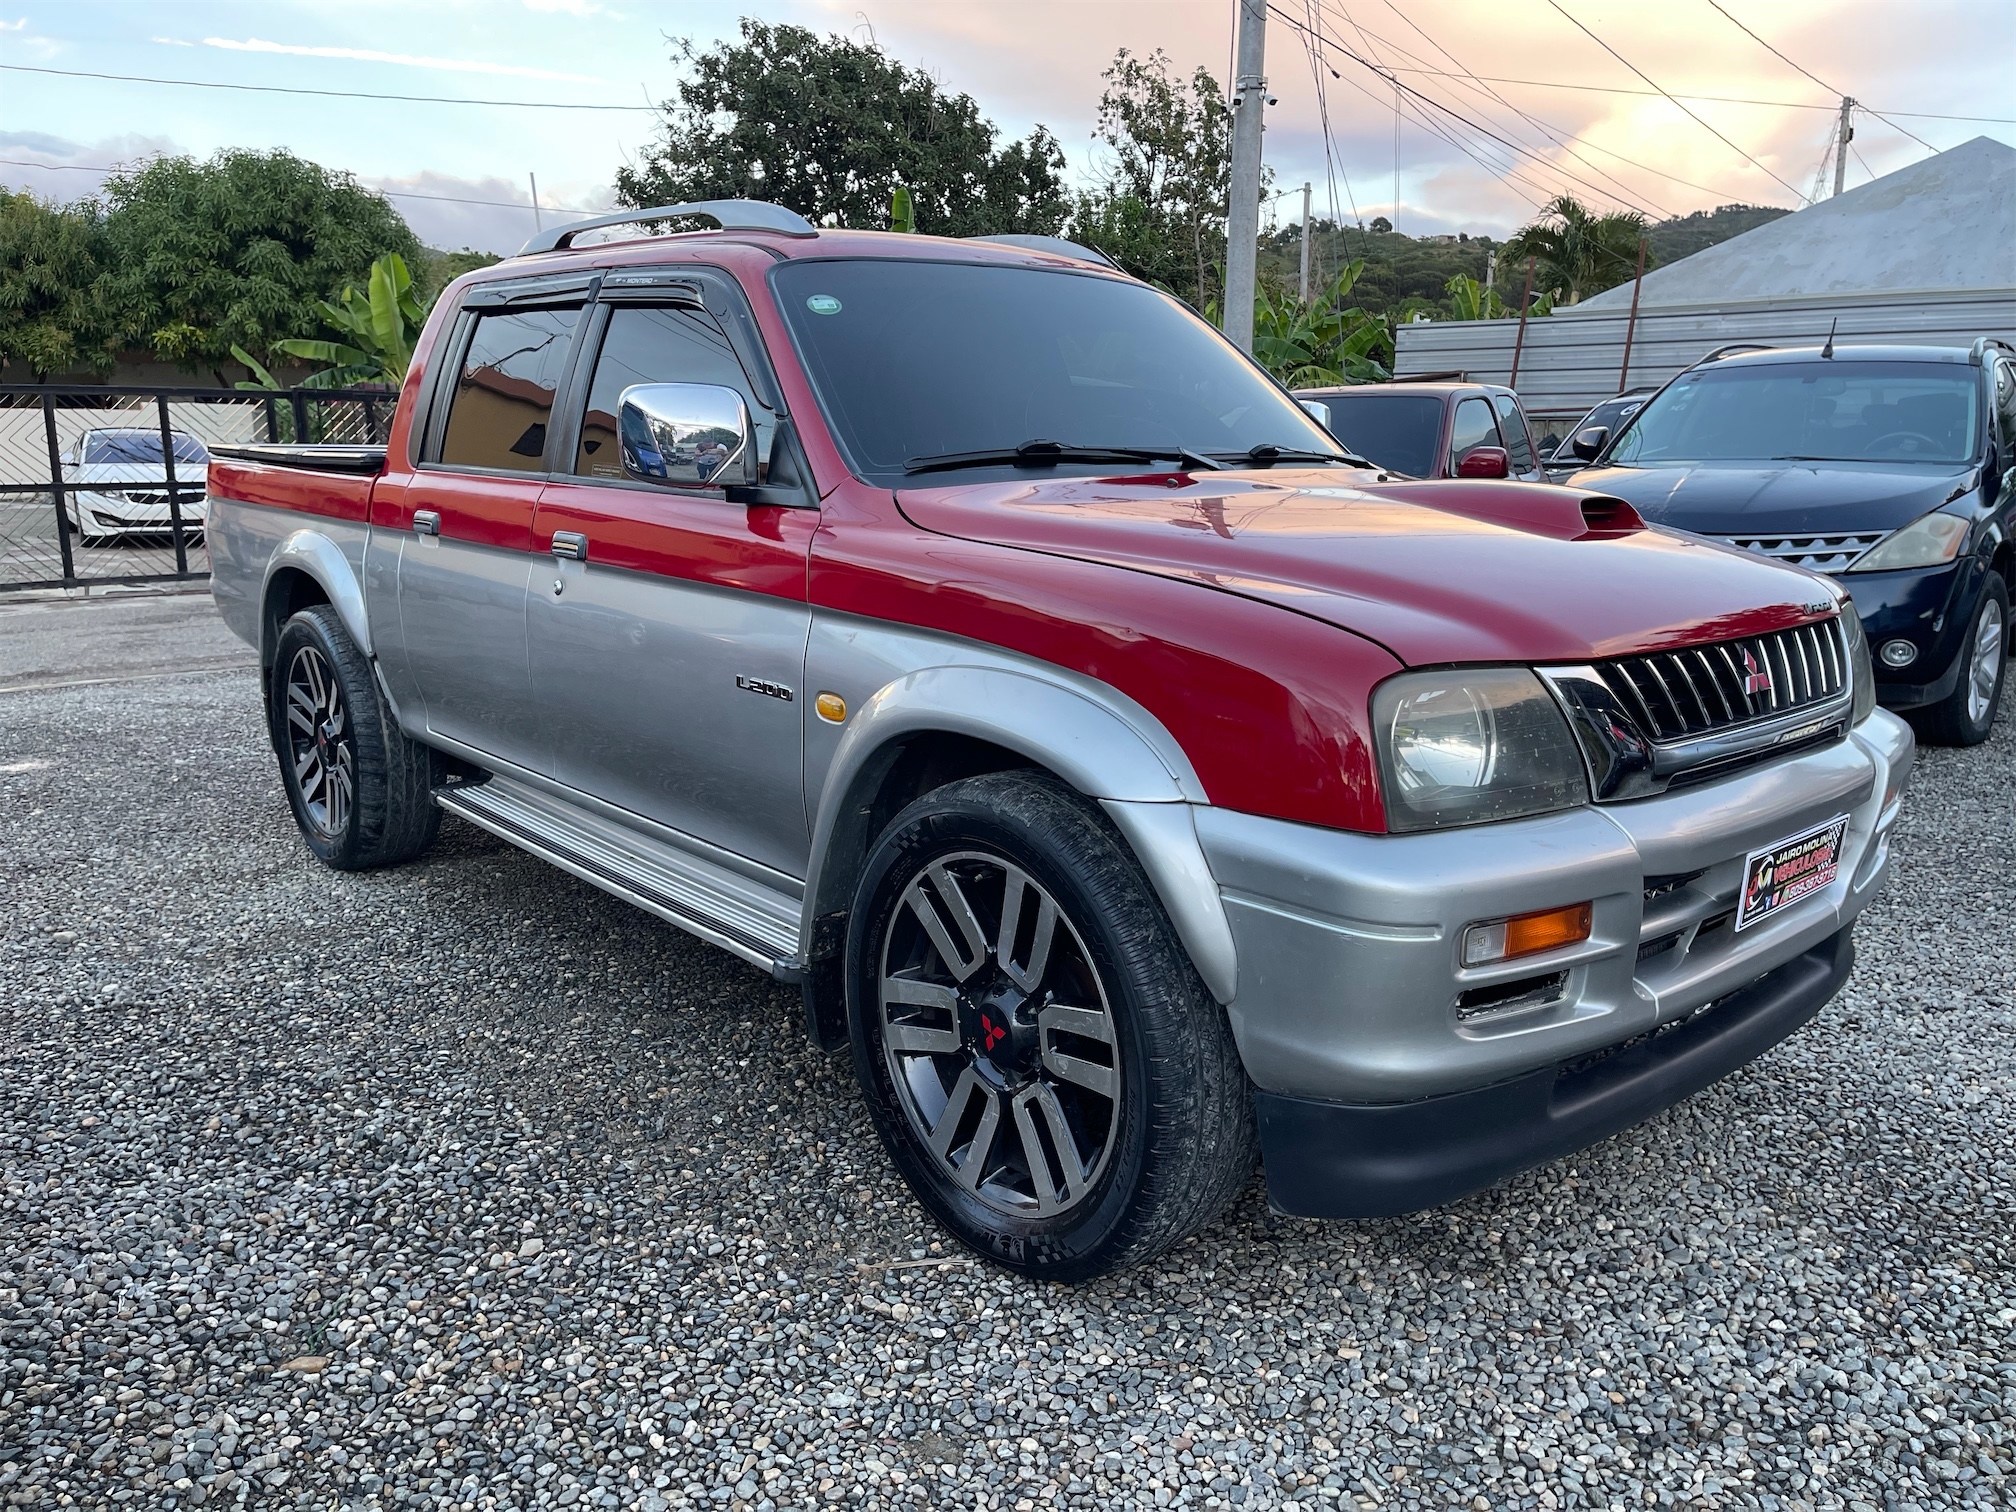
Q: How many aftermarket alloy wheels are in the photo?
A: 2